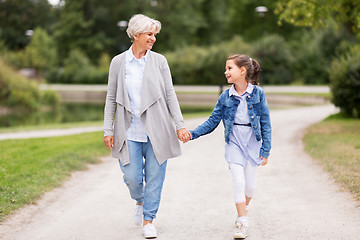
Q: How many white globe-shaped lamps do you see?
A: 3